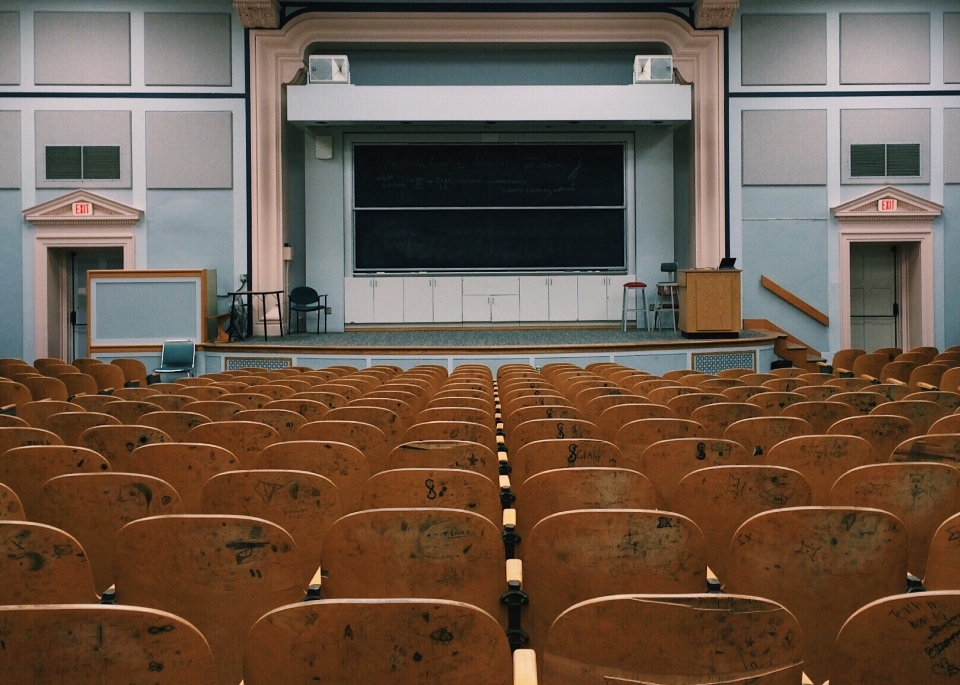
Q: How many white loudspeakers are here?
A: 2